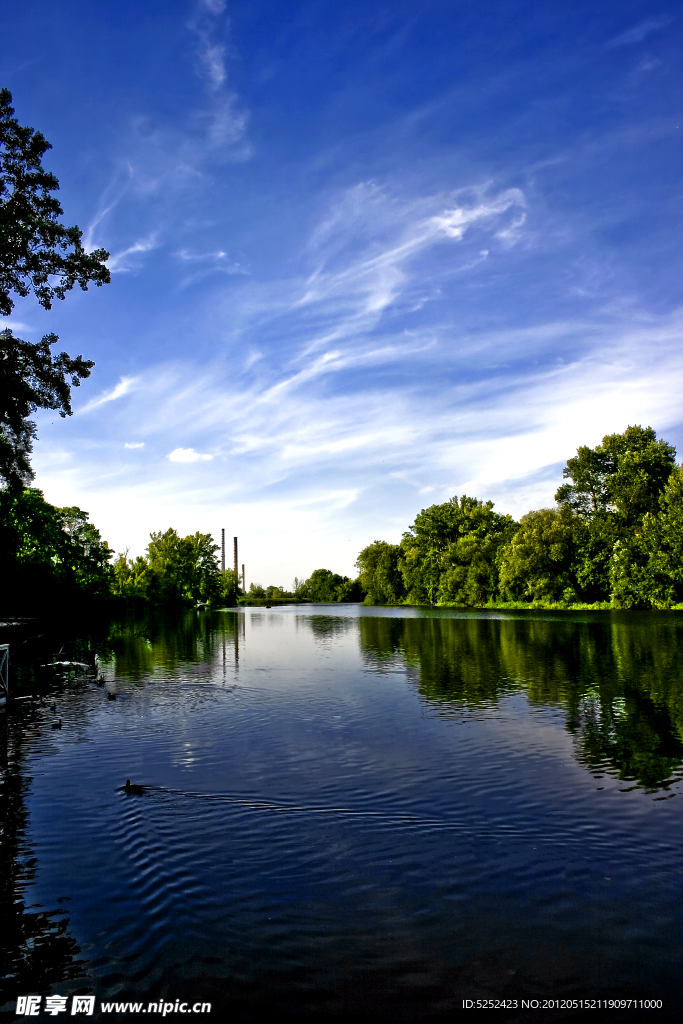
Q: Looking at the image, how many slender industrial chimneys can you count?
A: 3